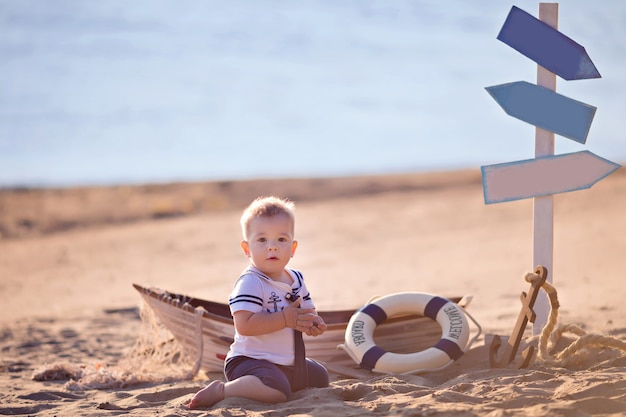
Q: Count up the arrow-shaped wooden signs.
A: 3